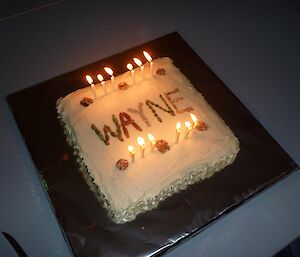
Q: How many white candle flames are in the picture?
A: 12